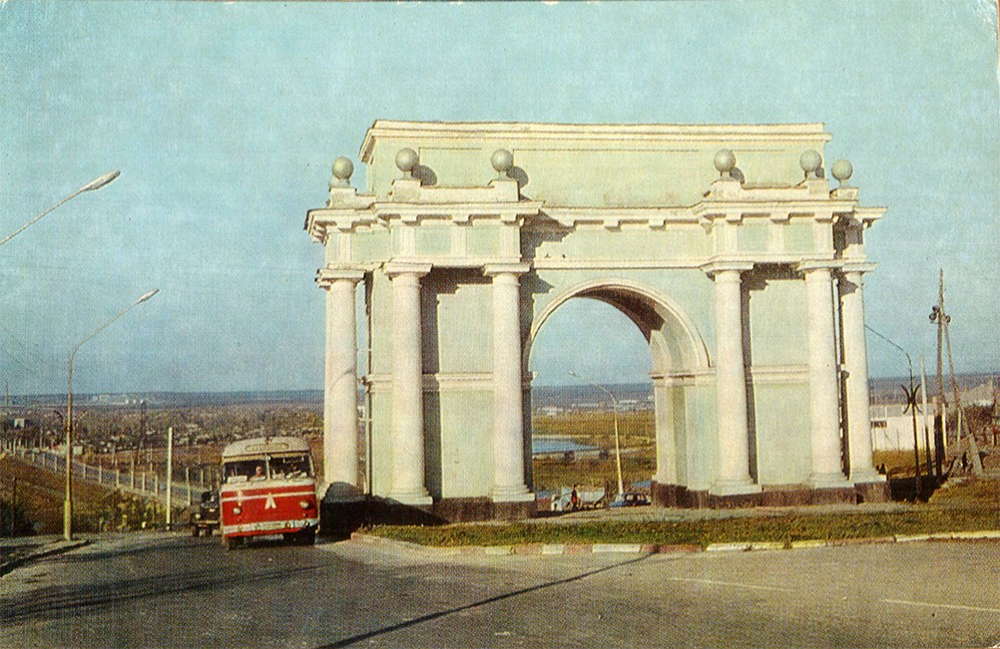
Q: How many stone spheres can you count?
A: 6